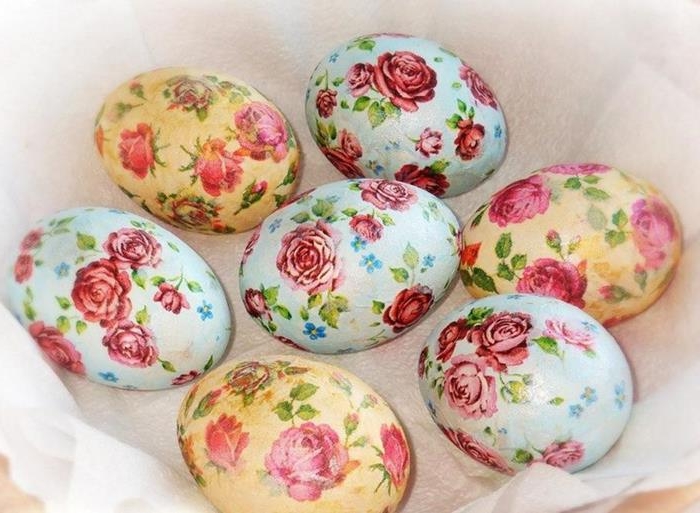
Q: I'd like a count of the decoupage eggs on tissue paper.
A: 7